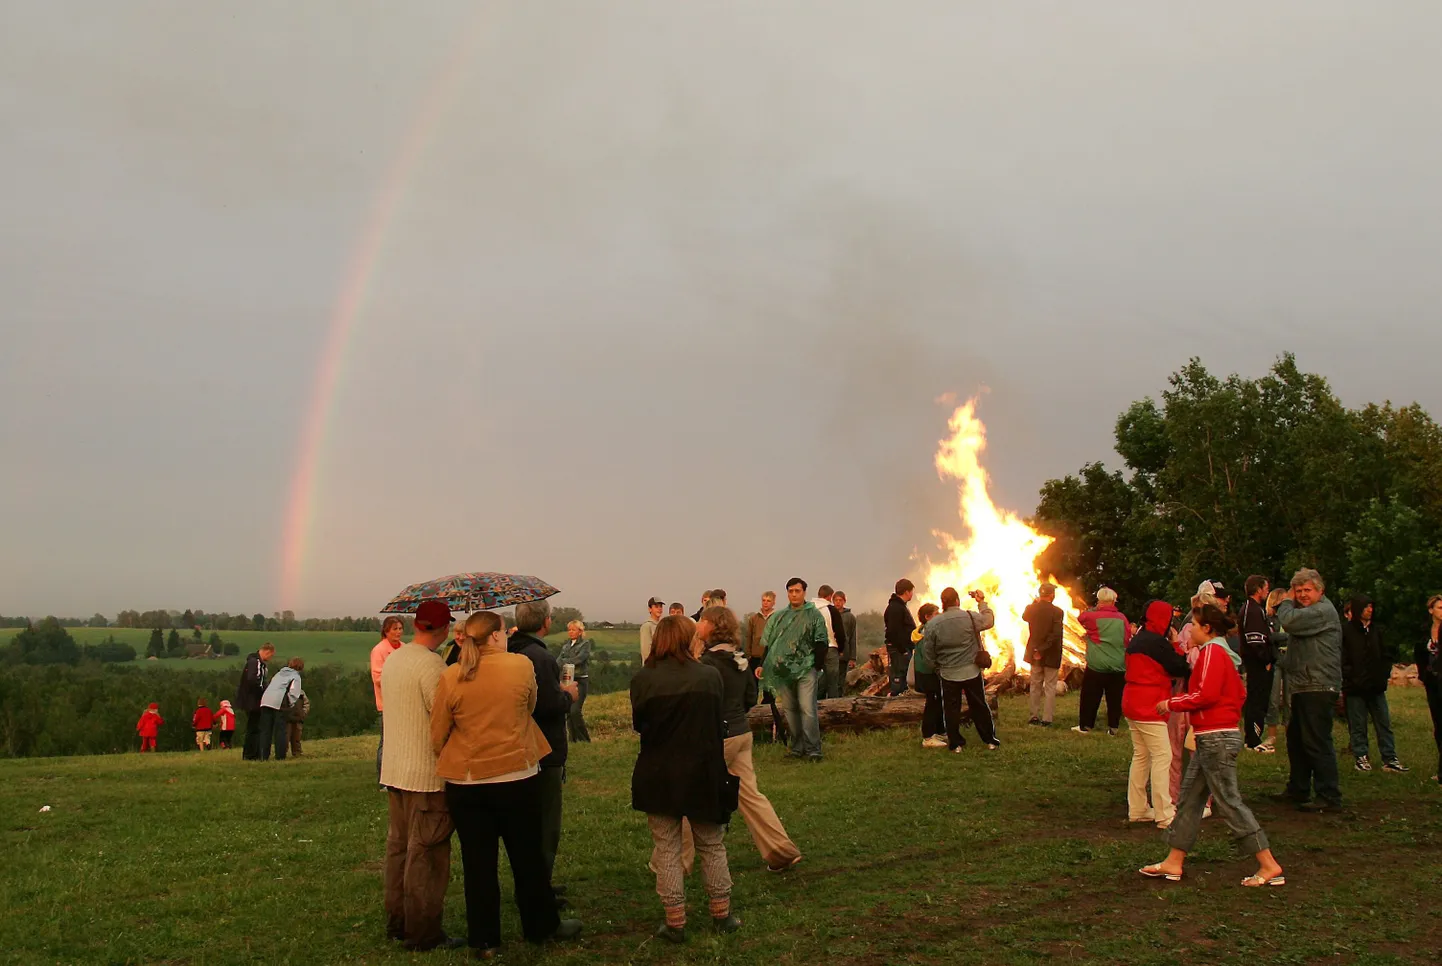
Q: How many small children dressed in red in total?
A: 3